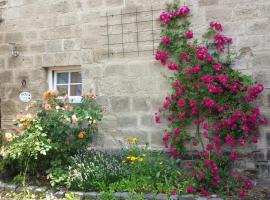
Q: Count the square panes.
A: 4